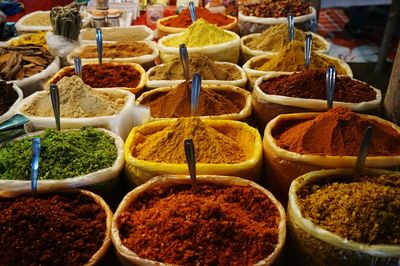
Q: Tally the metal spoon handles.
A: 12